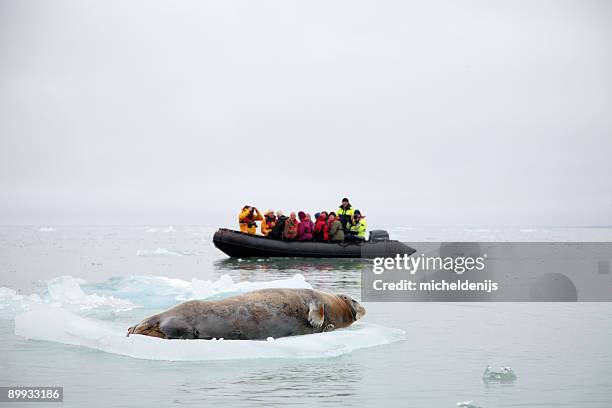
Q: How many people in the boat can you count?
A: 11